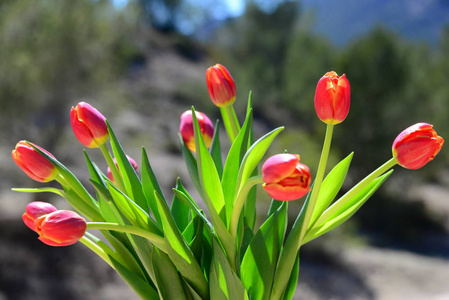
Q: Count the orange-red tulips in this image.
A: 10